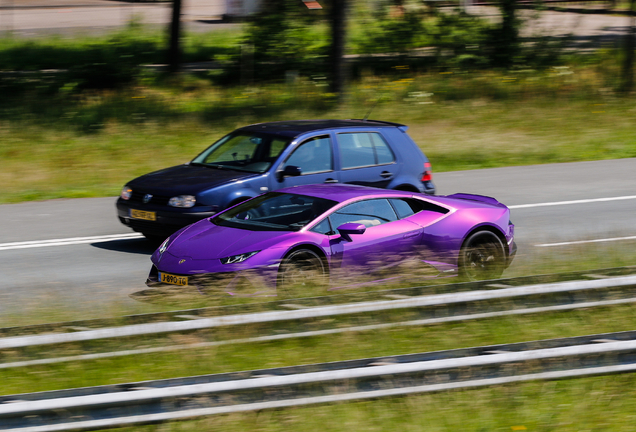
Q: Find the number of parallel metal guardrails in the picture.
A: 2